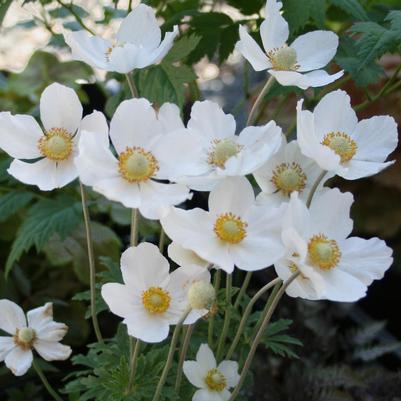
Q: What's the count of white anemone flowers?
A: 12